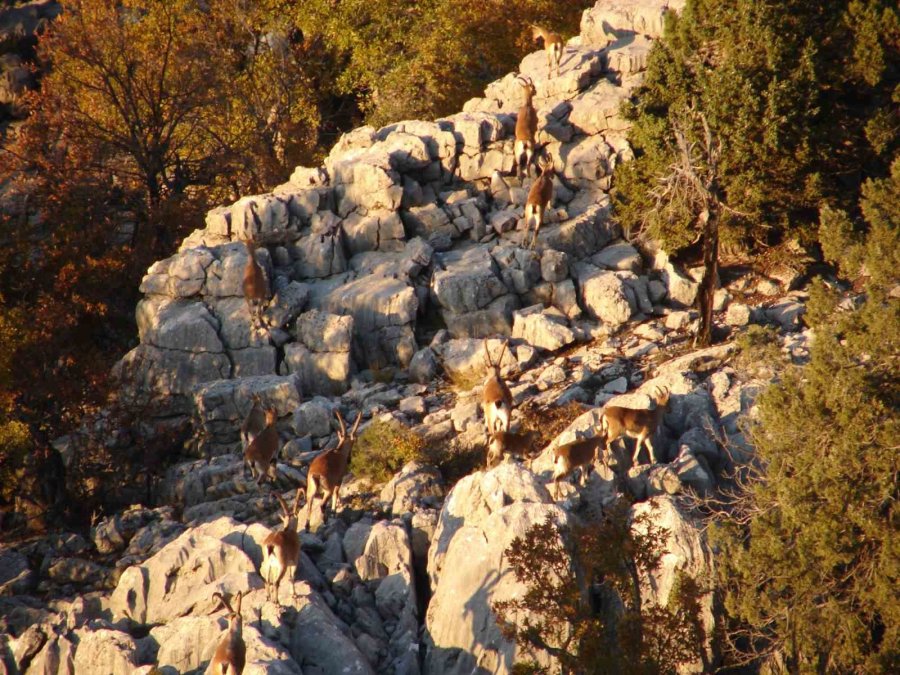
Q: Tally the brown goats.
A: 13